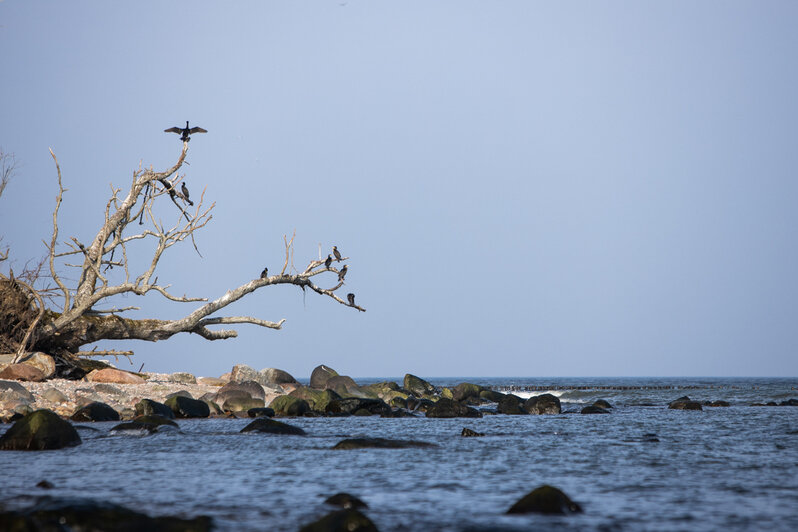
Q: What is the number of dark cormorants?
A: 7